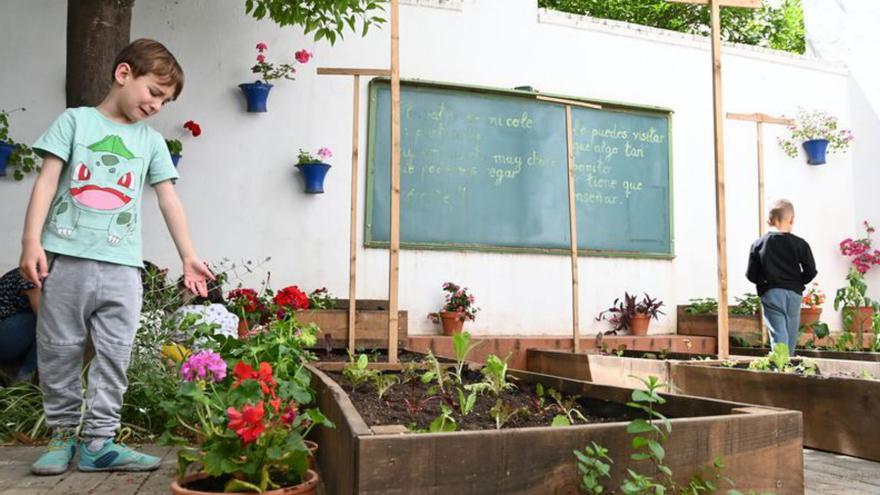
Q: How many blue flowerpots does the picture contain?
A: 5